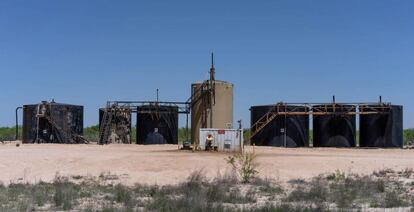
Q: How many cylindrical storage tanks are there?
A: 7